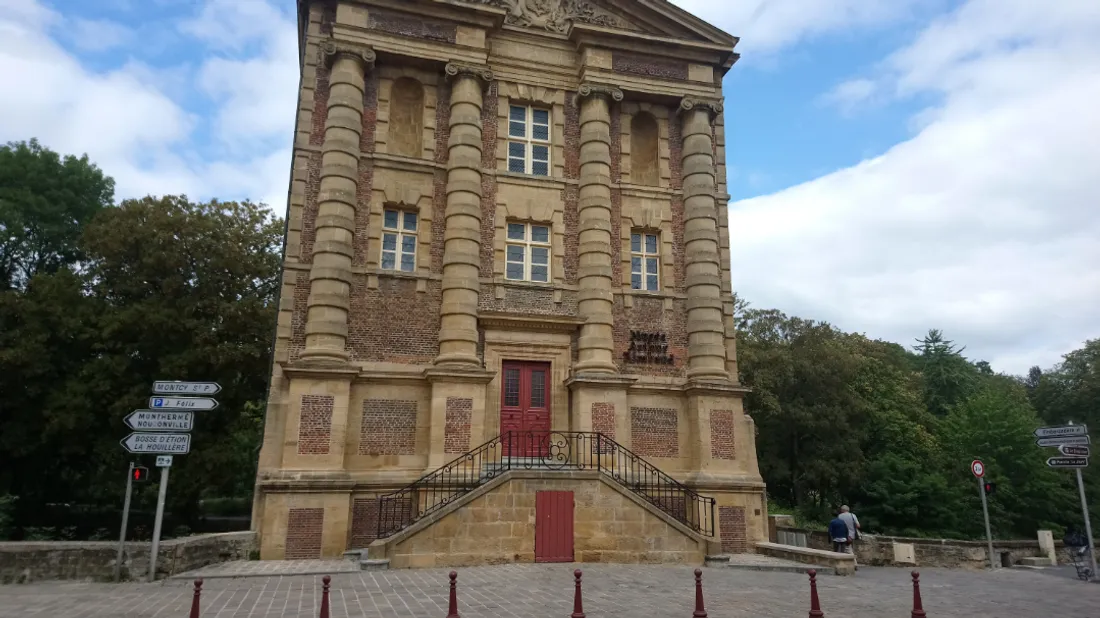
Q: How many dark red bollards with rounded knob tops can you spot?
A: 7